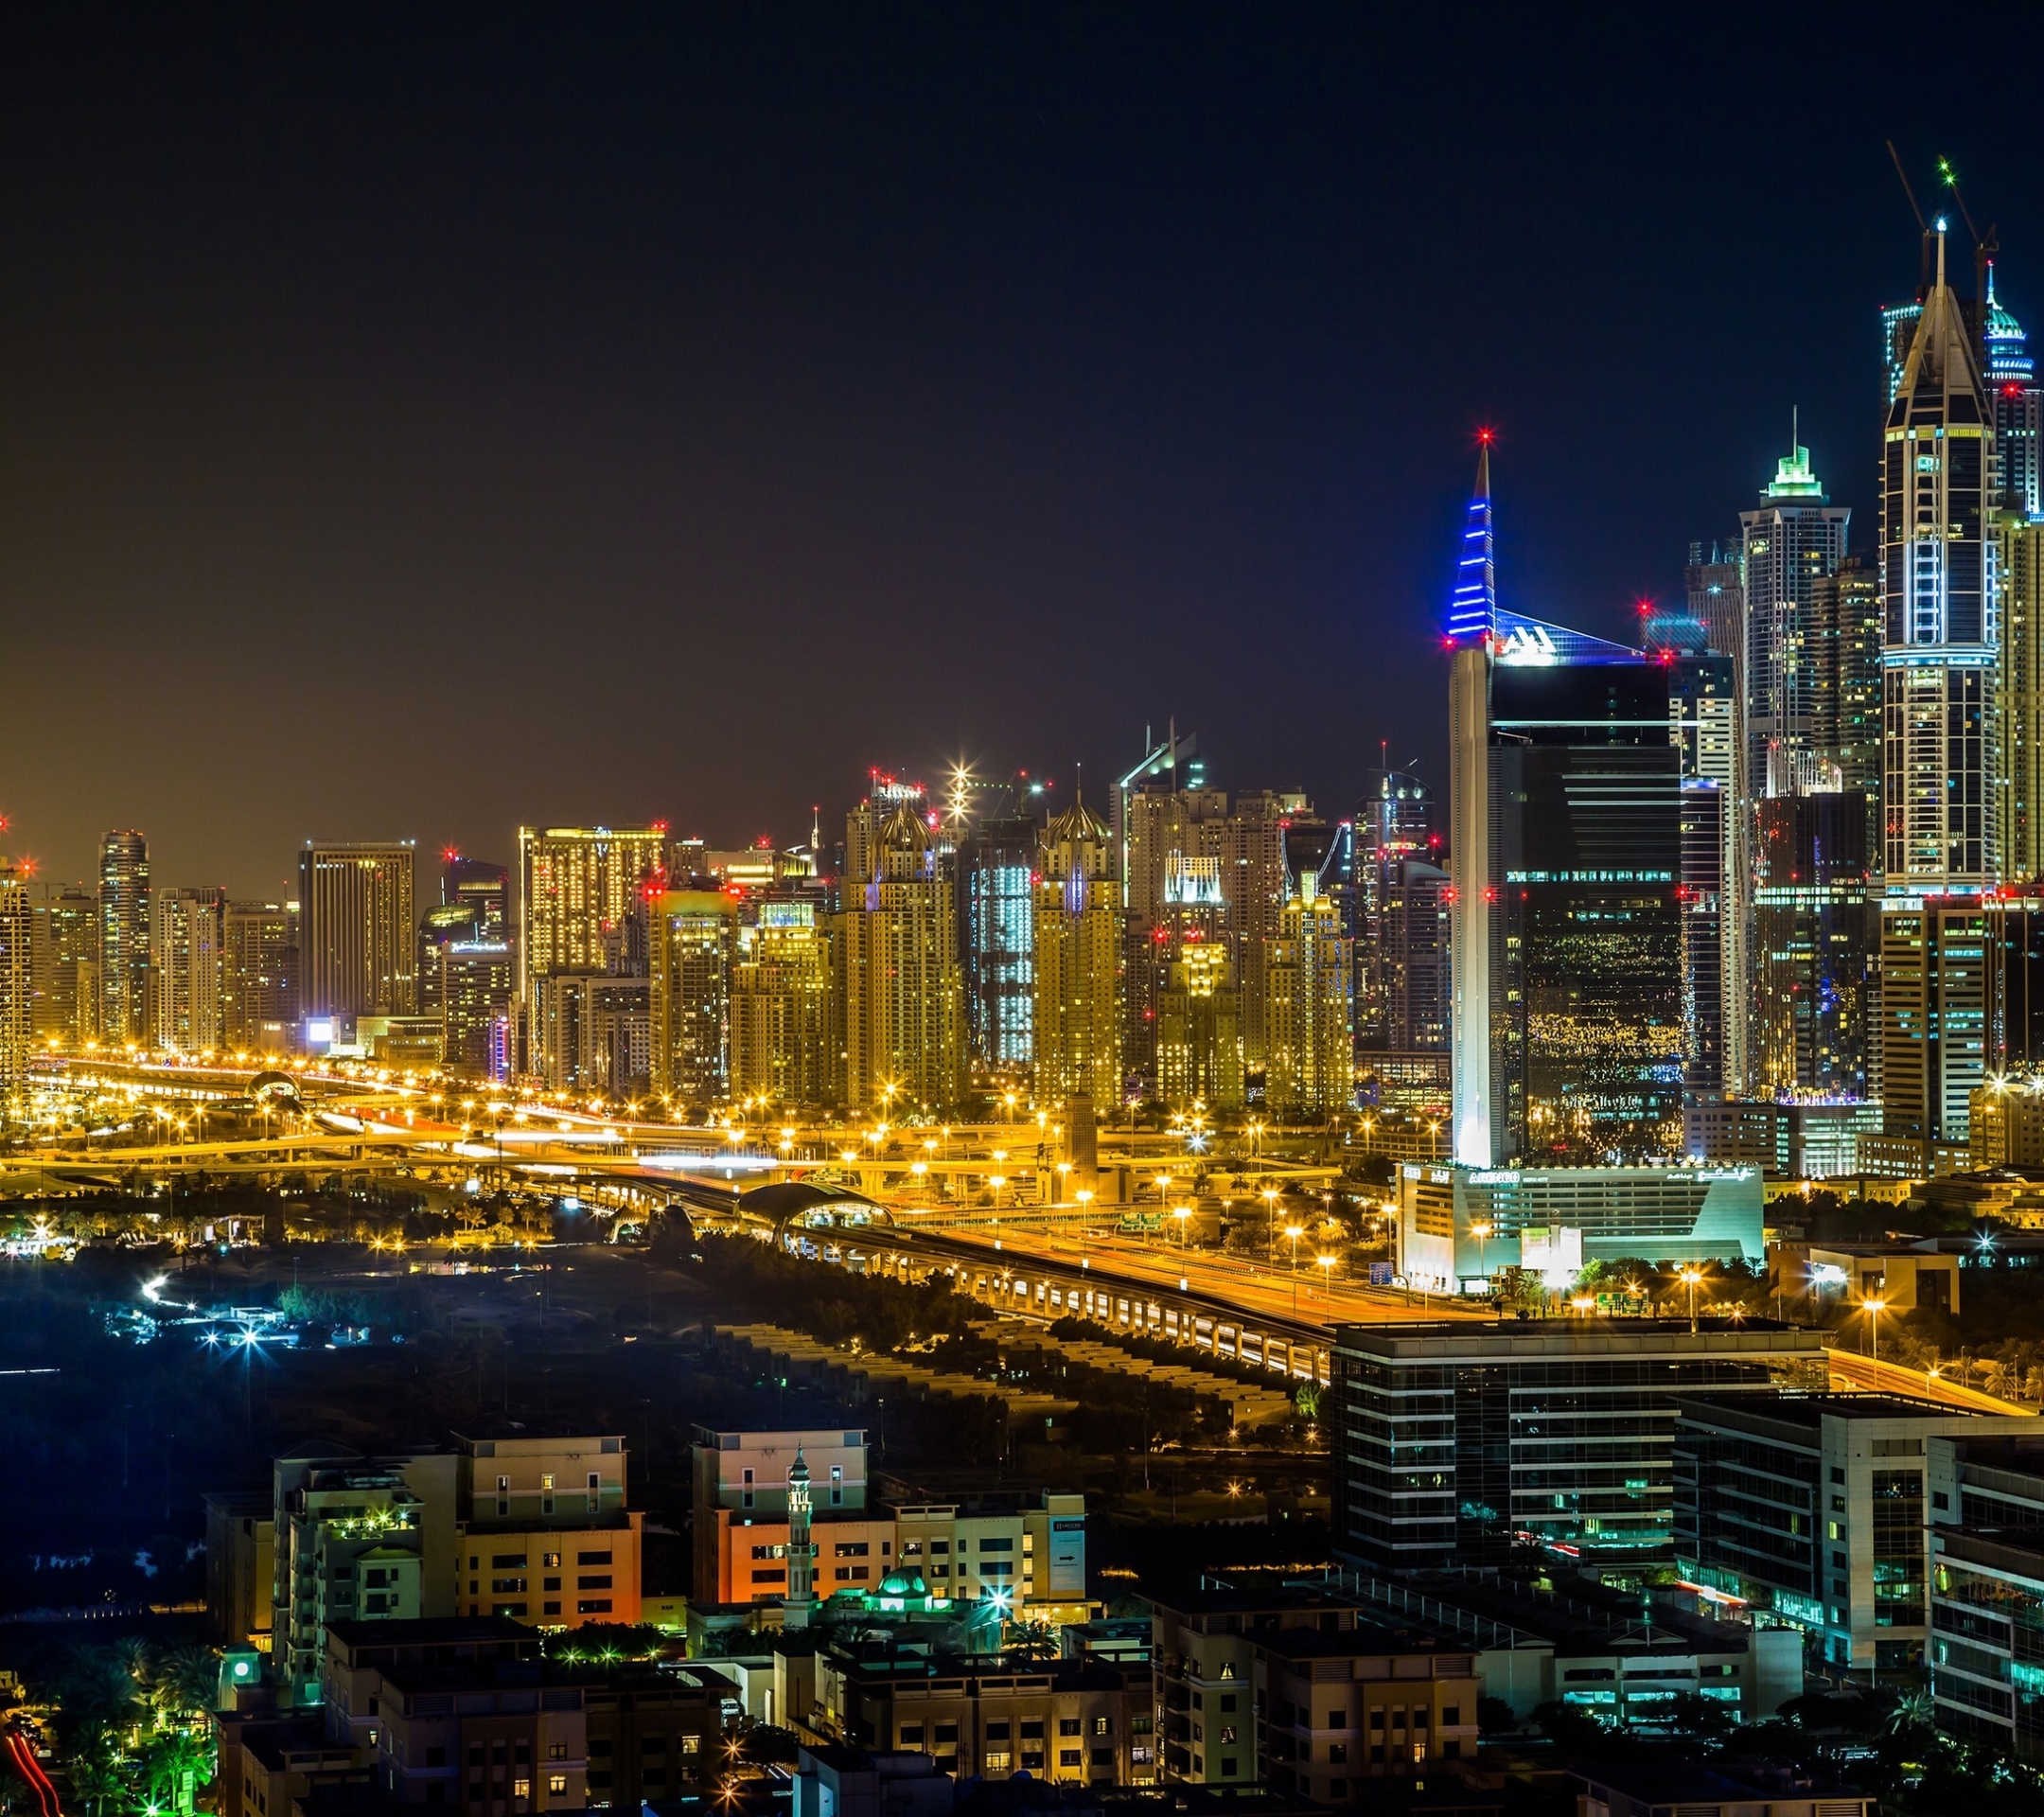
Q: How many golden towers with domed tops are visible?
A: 2